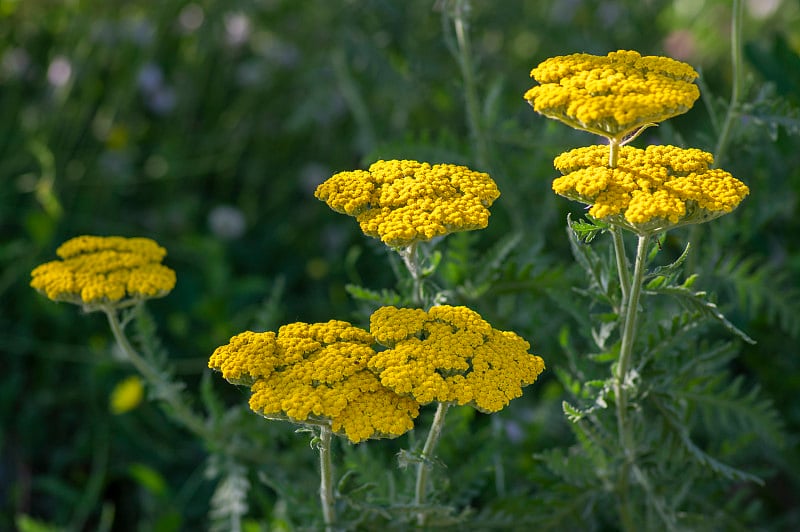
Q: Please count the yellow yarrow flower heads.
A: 6